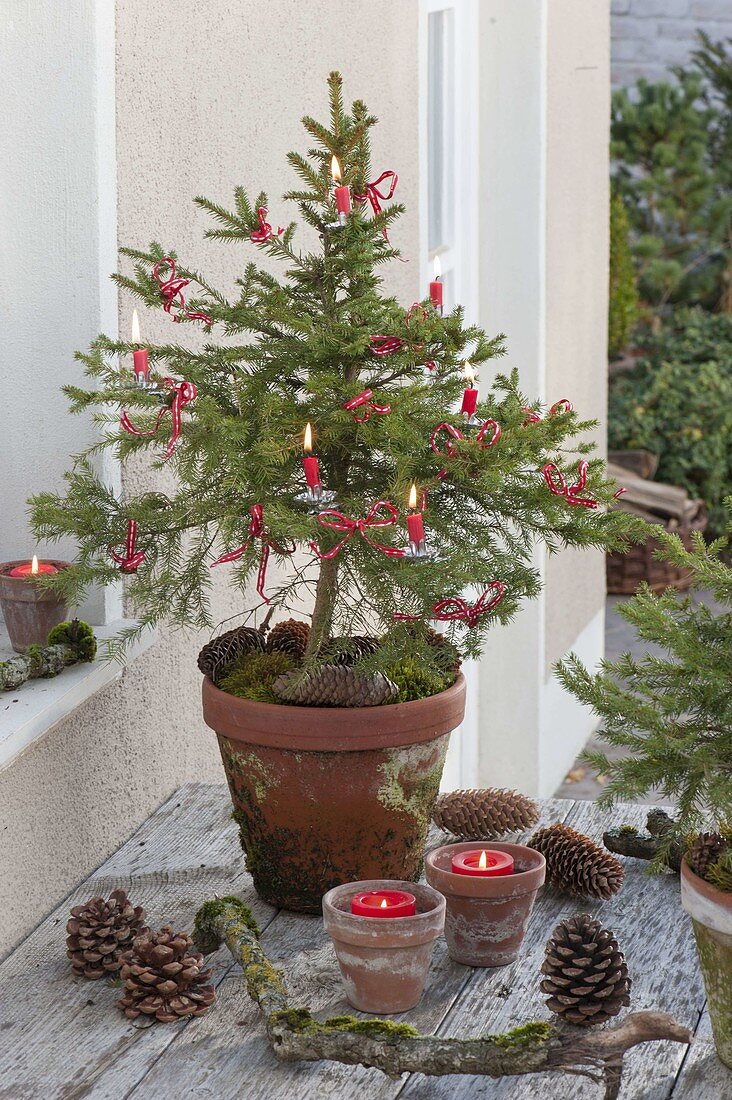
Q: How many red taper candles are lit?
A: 6